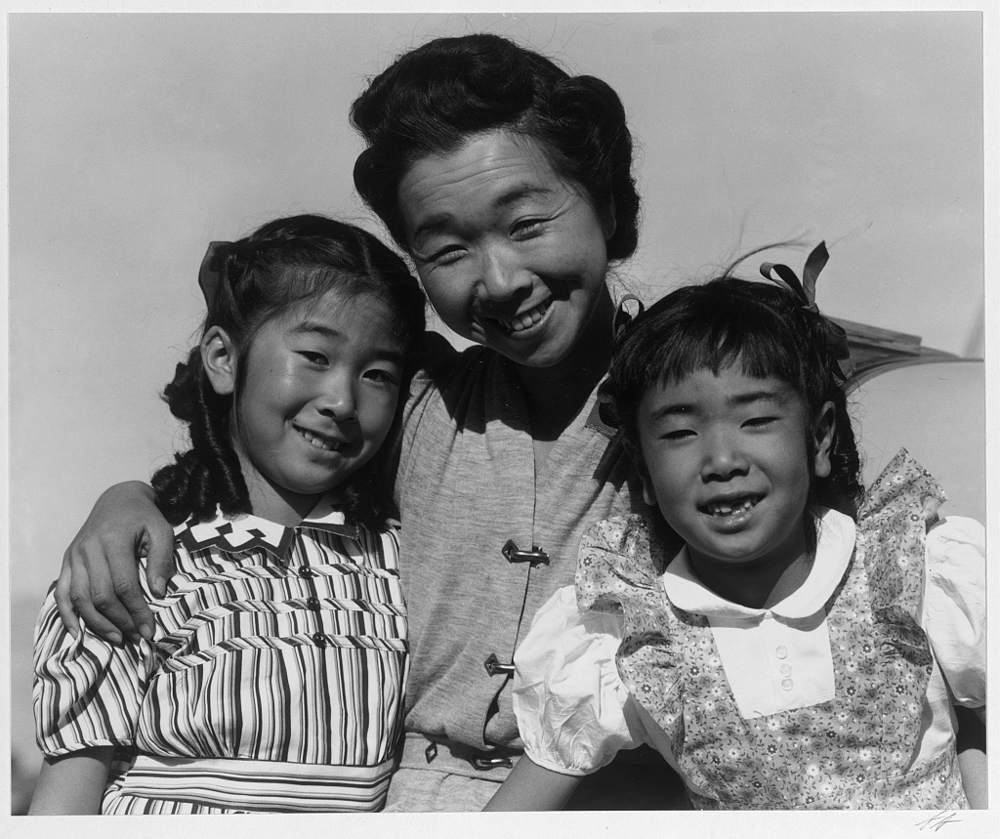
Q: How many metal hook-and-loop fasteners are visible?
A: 3